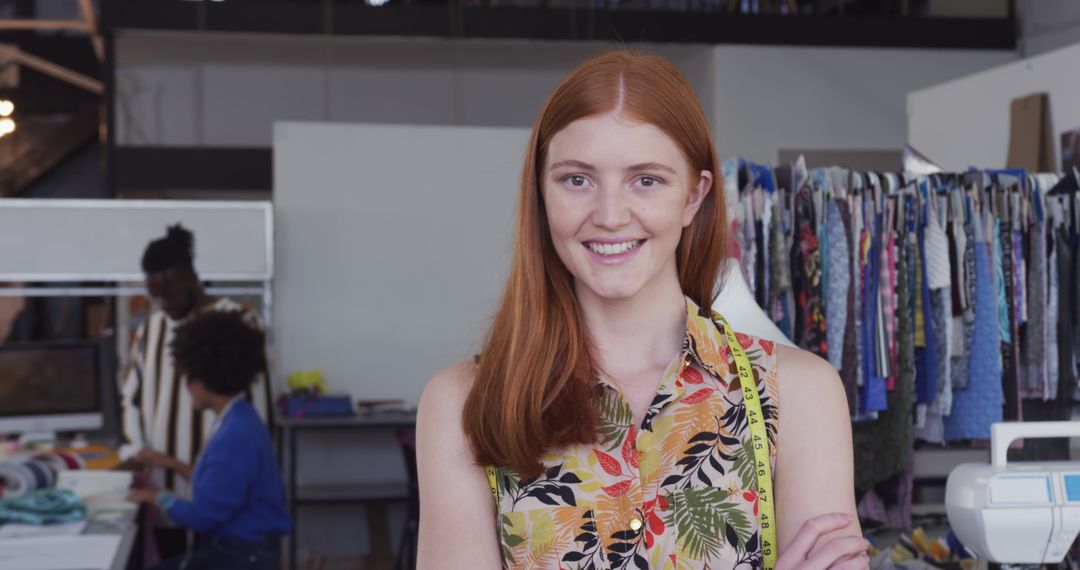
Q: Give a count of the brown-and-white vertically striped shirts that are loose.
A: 1